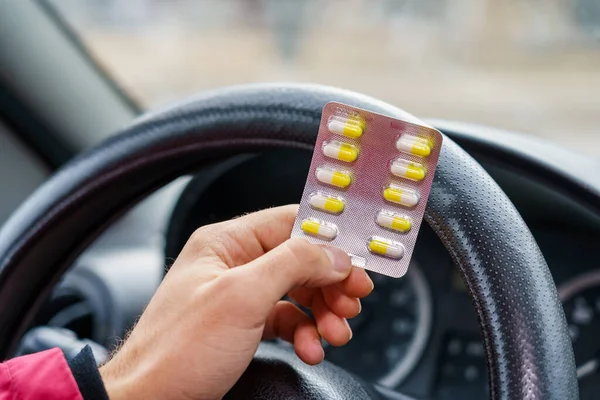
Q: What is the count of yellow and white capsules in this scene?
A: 10